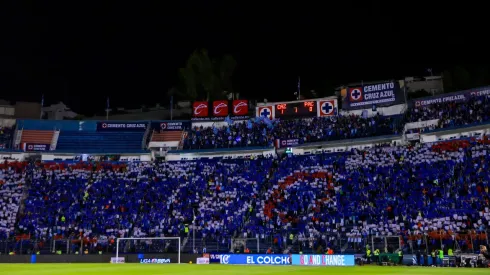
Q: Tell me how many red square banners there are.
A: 3